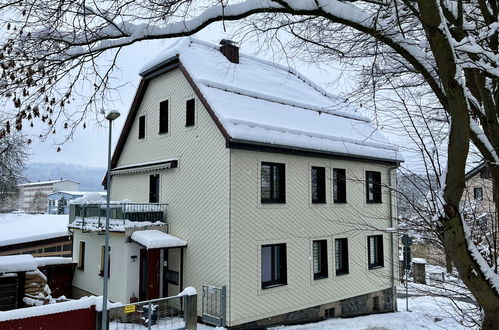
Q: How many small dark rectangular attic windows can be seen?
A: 3